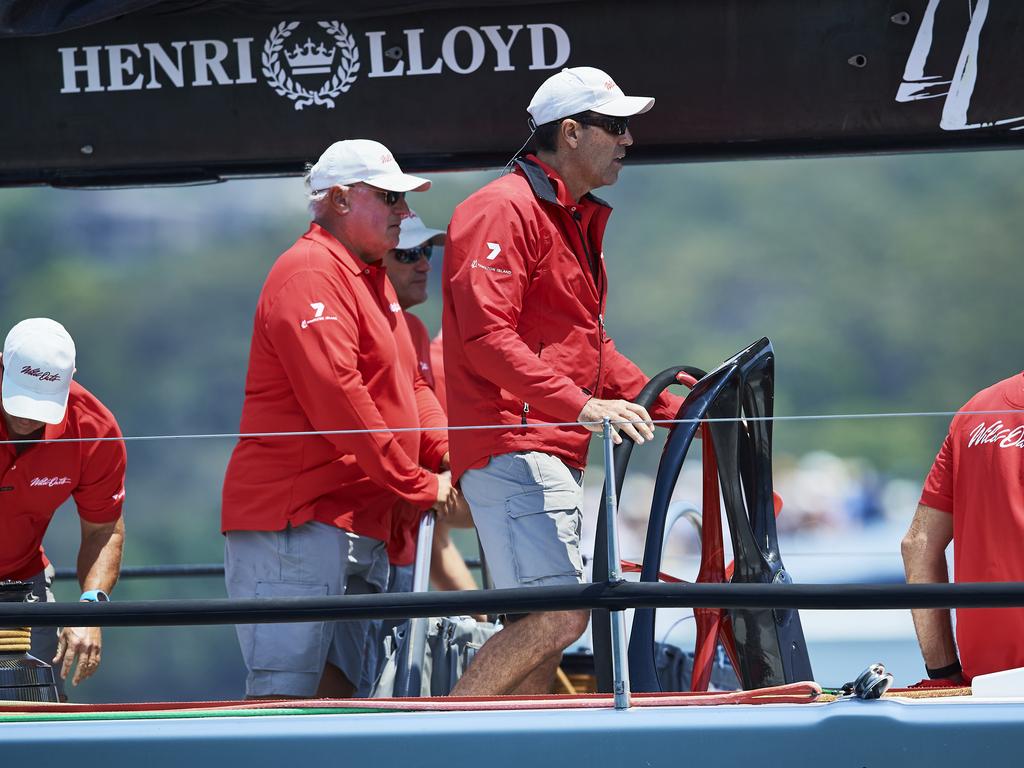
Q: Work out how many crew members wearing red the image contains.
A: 5